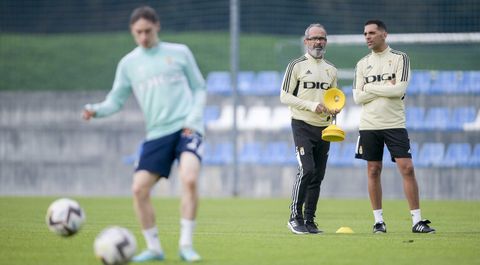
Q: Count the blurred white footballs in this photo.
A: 2